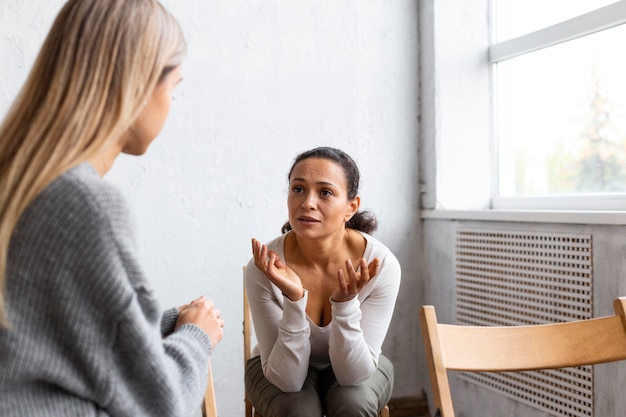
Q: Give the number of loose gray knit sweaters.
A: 1